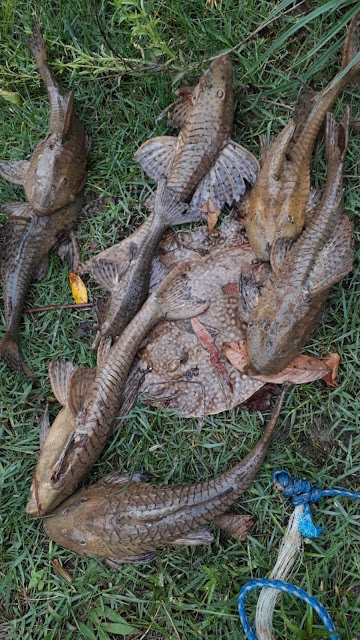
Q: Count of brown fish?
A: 8